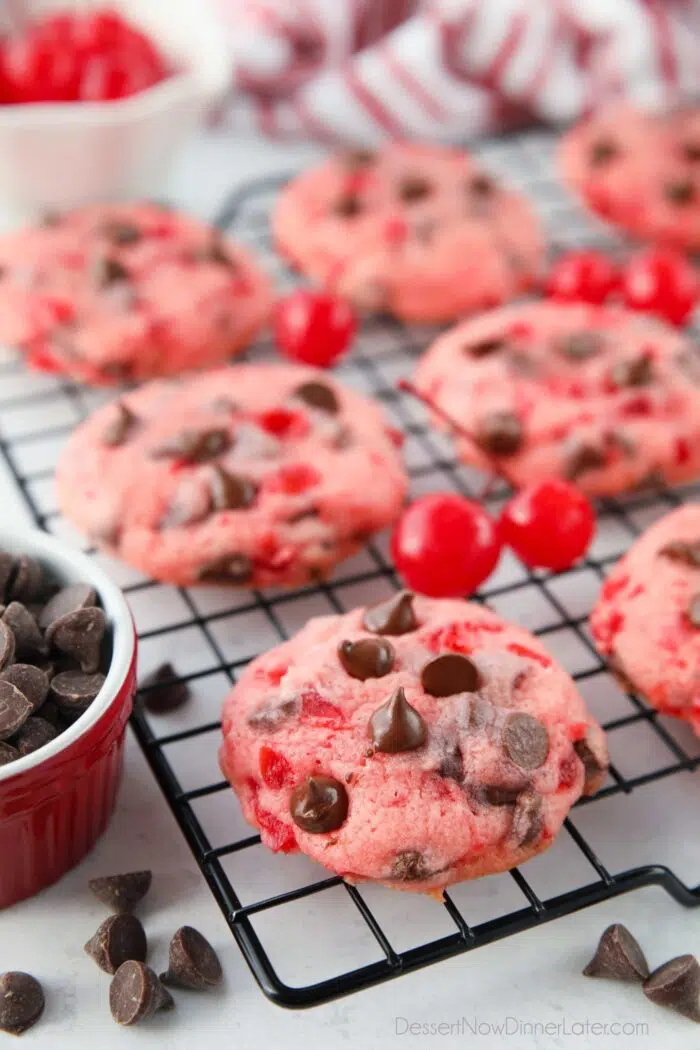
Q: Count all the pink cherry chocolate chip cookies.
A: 7